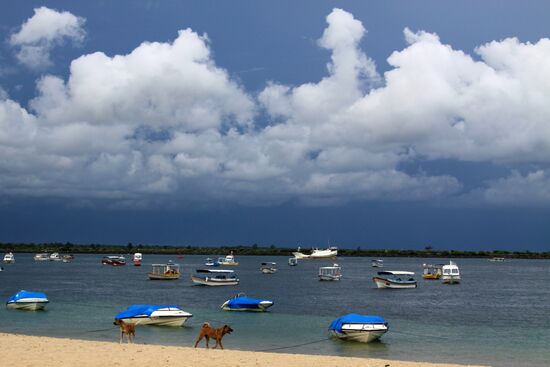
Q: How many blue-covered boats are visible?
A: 4